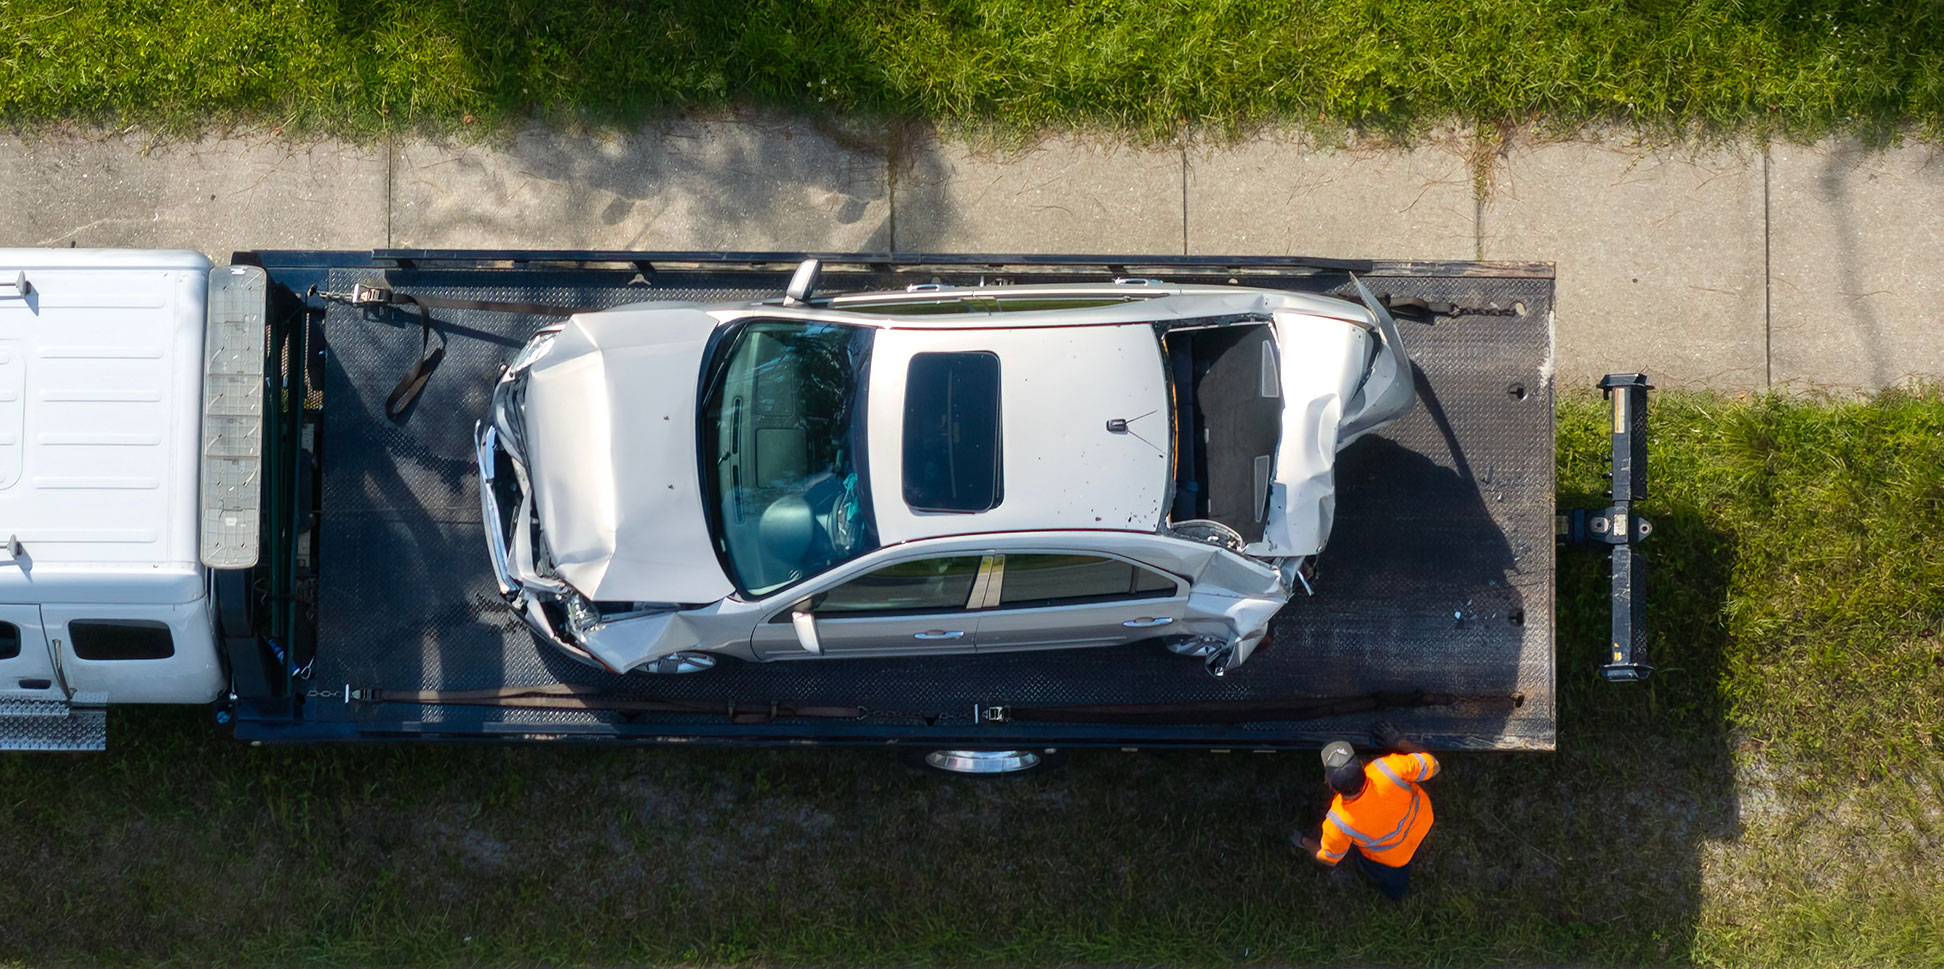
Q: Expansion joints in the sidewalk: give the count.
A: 5